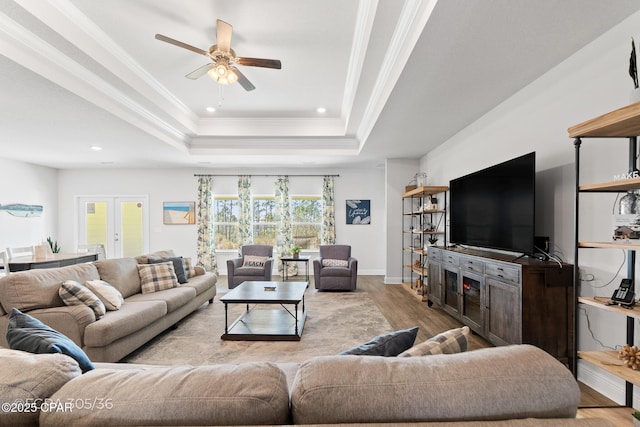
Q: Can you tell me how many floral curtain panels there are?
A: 4